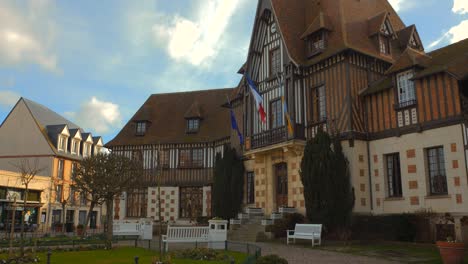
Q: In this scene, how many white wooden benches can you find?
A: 3